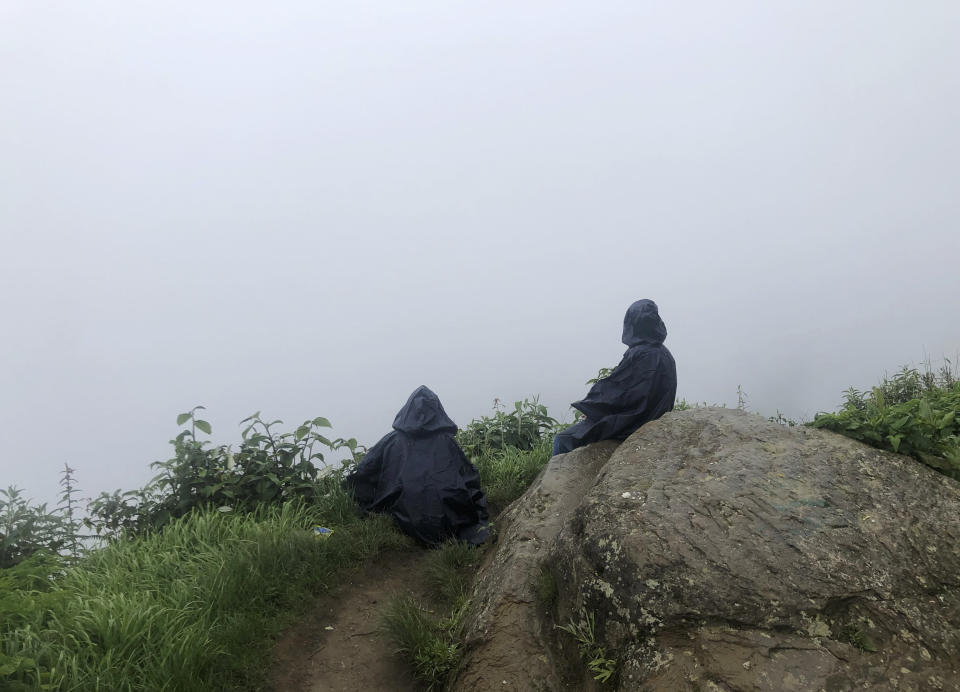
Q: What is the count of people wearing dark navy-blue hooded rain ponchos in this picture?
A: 2